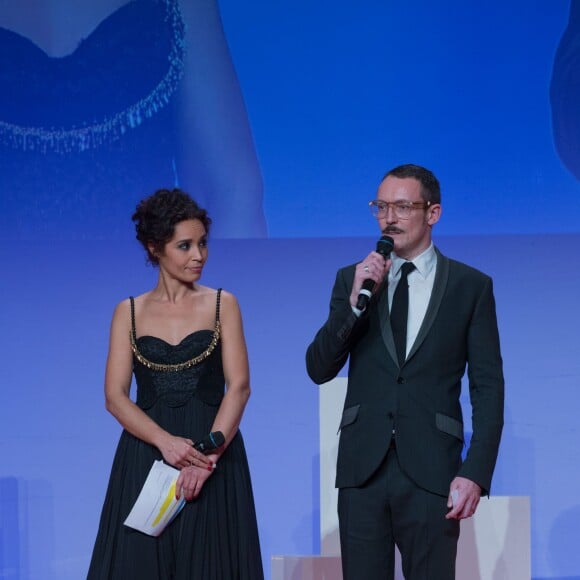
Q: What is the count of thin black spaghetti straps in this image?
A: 2